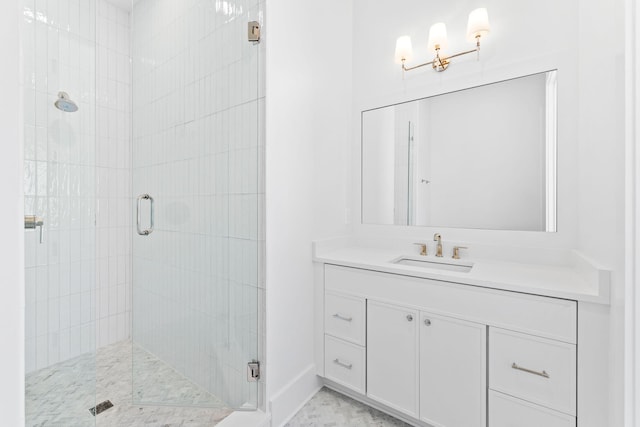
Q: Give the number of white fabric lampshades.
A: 3